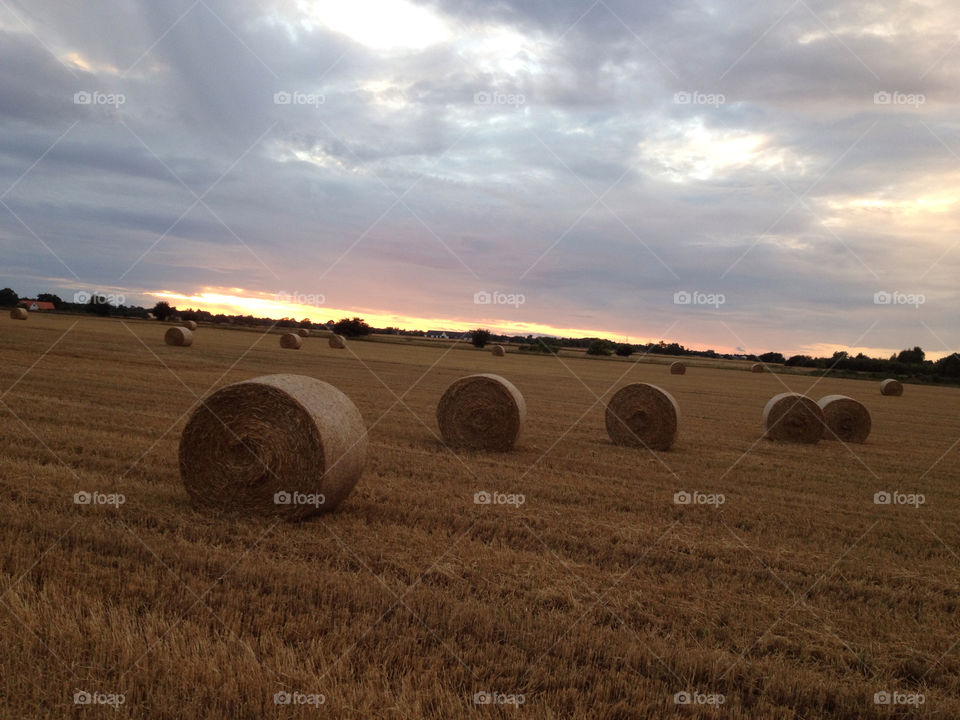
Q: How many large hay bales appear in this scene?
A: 5